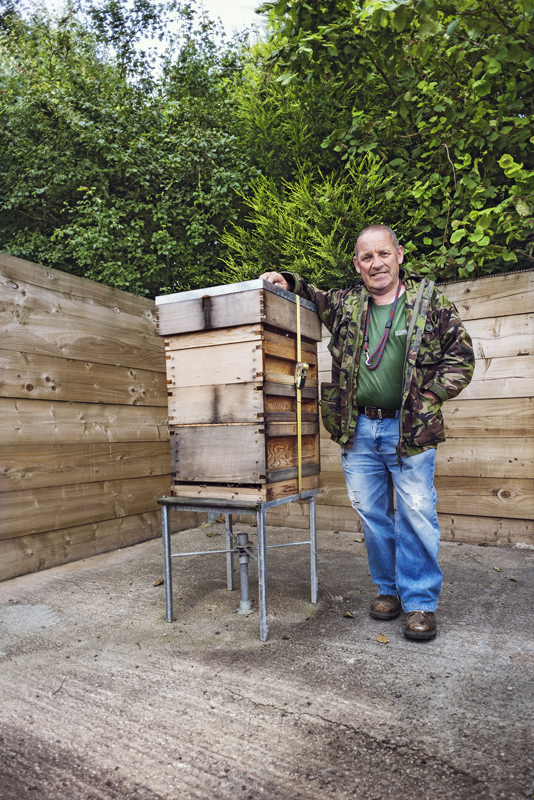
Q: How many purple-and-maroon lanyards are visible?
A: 1